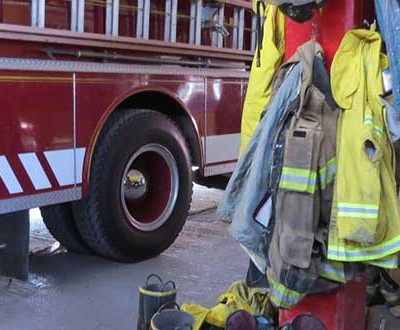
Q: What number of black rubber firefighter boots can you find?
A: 2